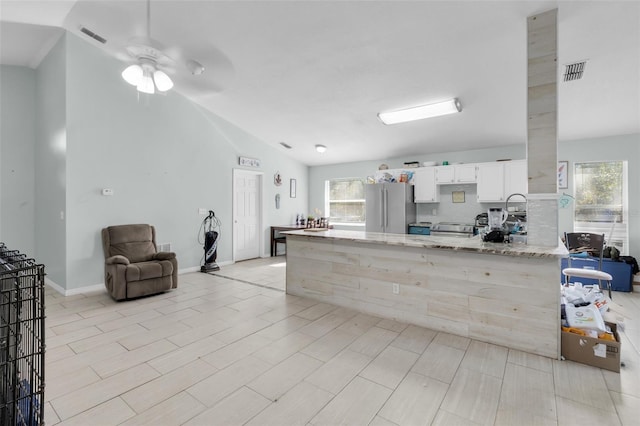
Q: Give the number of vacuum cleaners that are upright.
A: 1